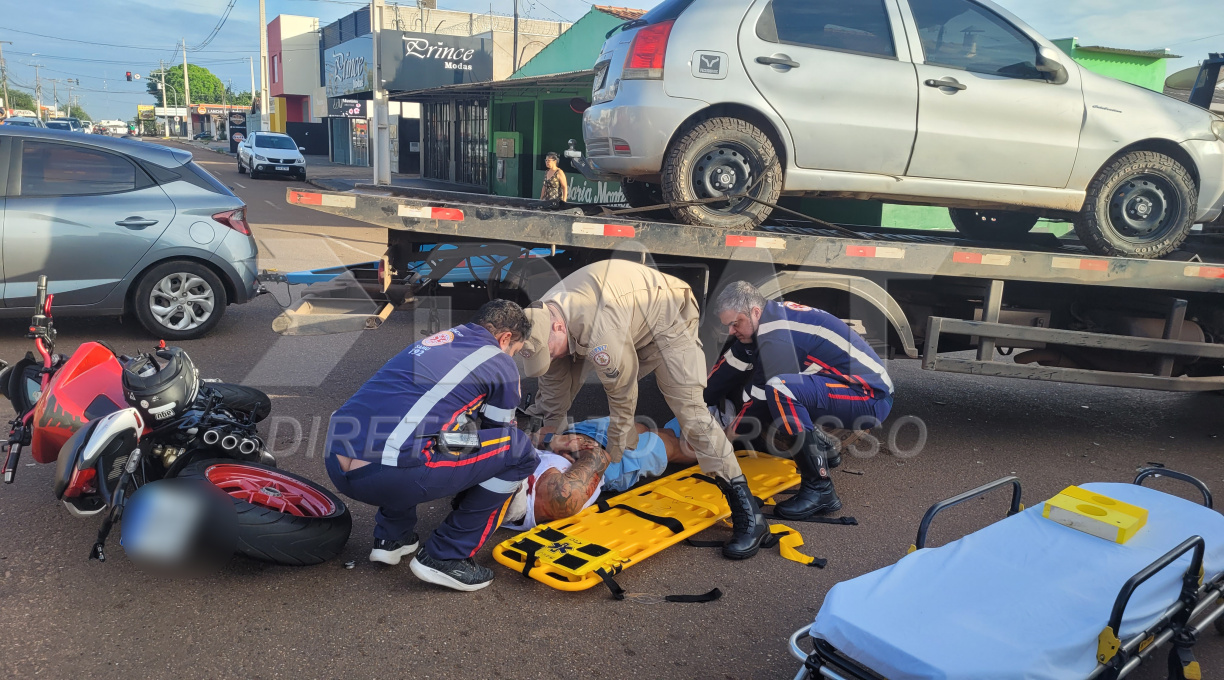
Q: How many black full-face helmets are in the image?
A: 1